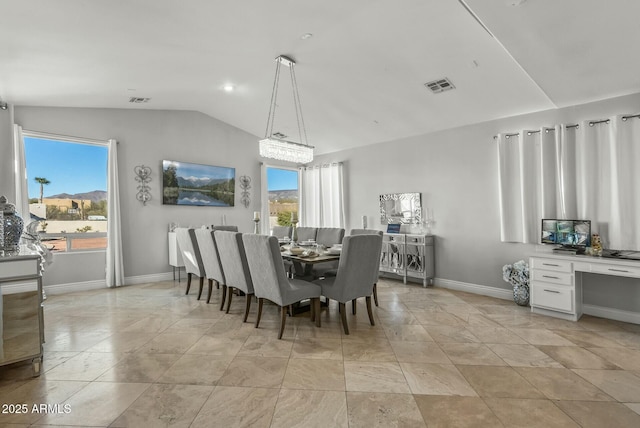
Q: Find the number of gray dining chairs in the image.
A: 10